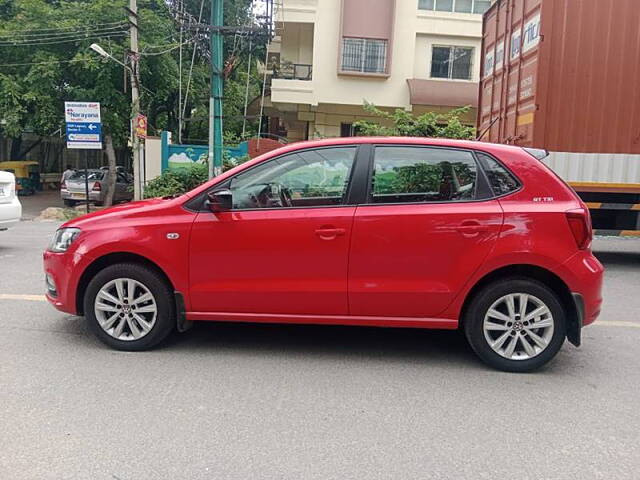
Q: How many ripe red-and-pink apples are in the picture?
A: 0